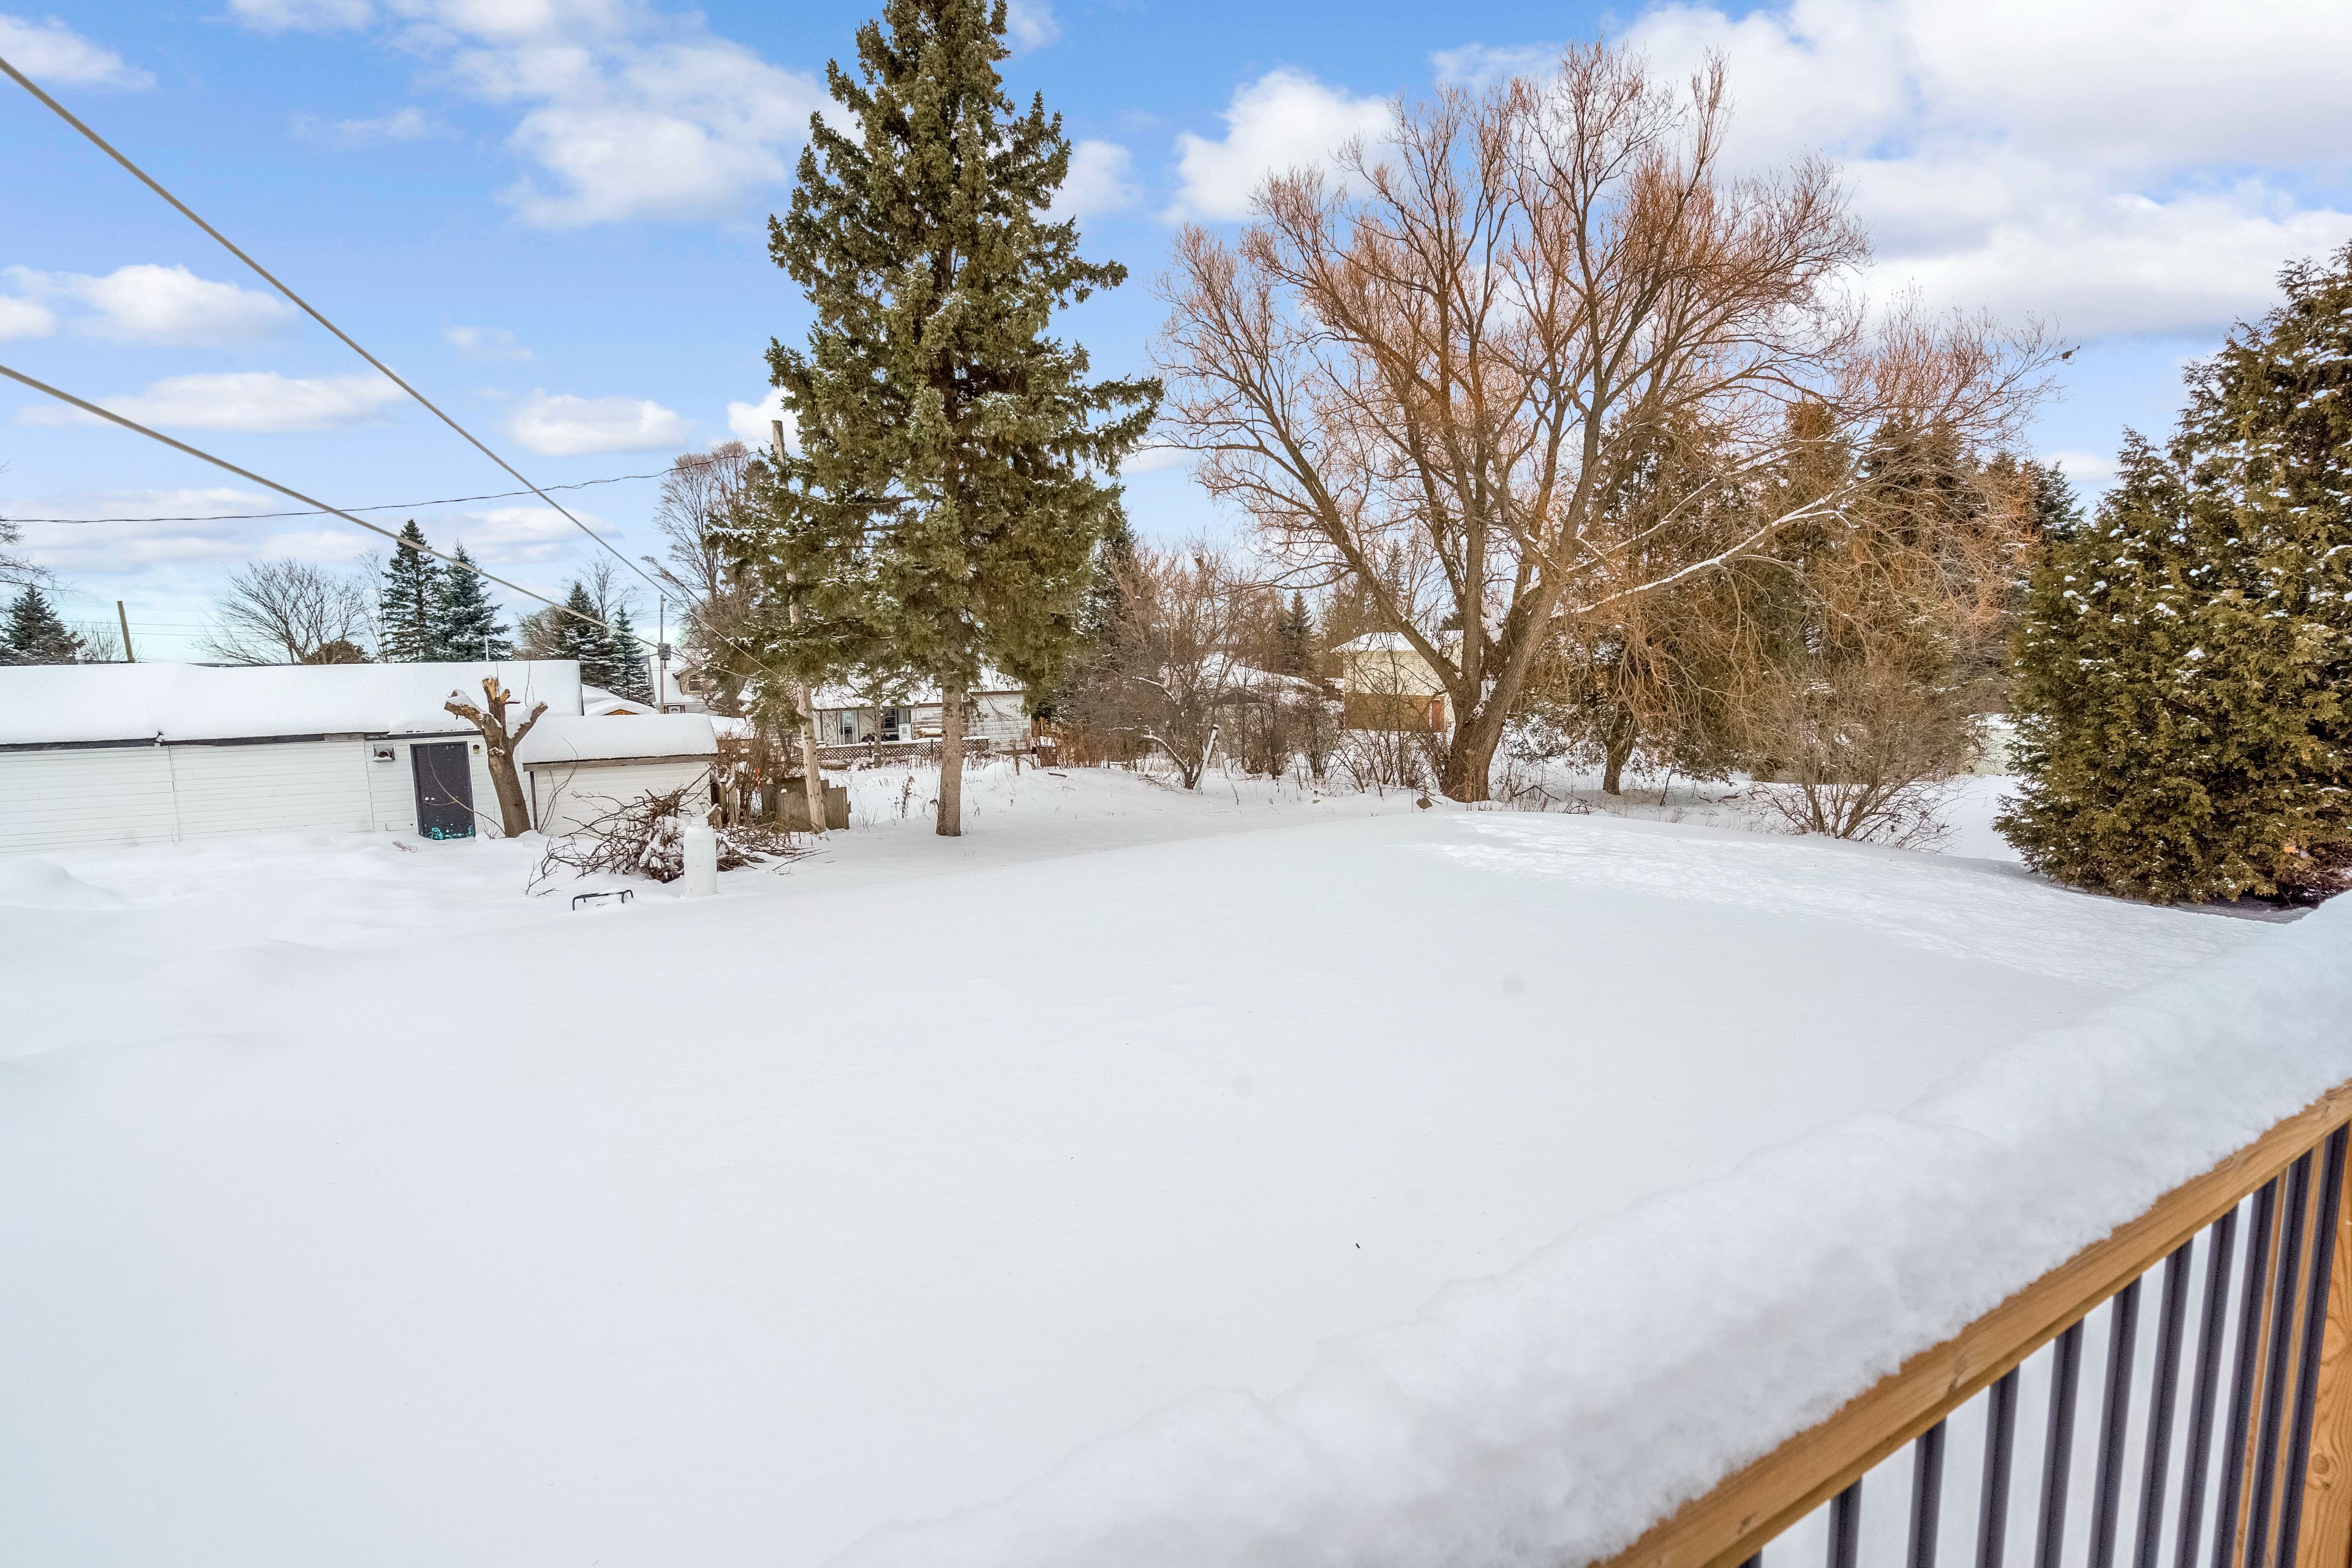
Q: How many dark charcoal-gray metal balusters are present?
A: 11